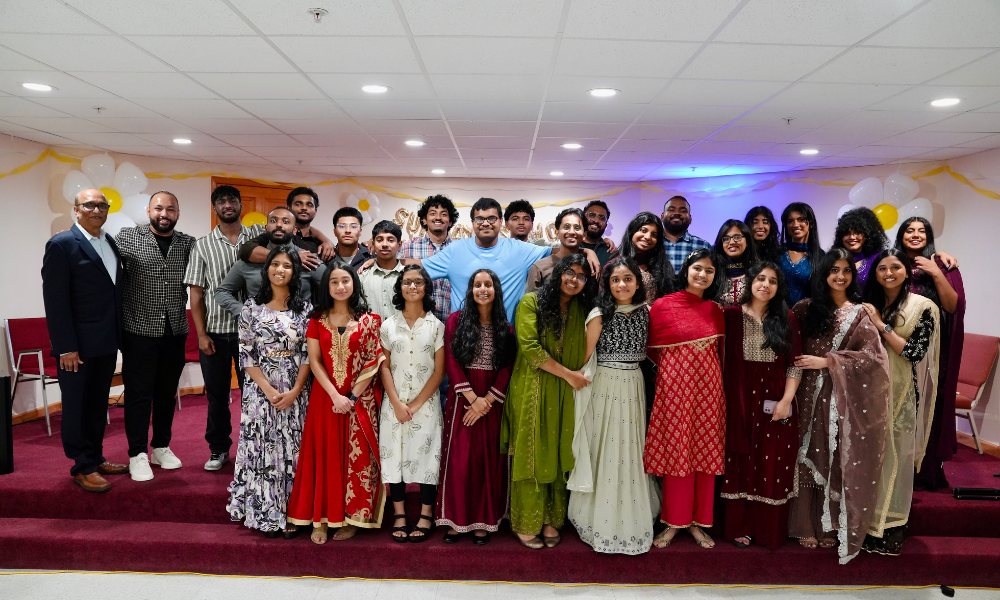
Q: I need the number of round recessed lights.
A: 10